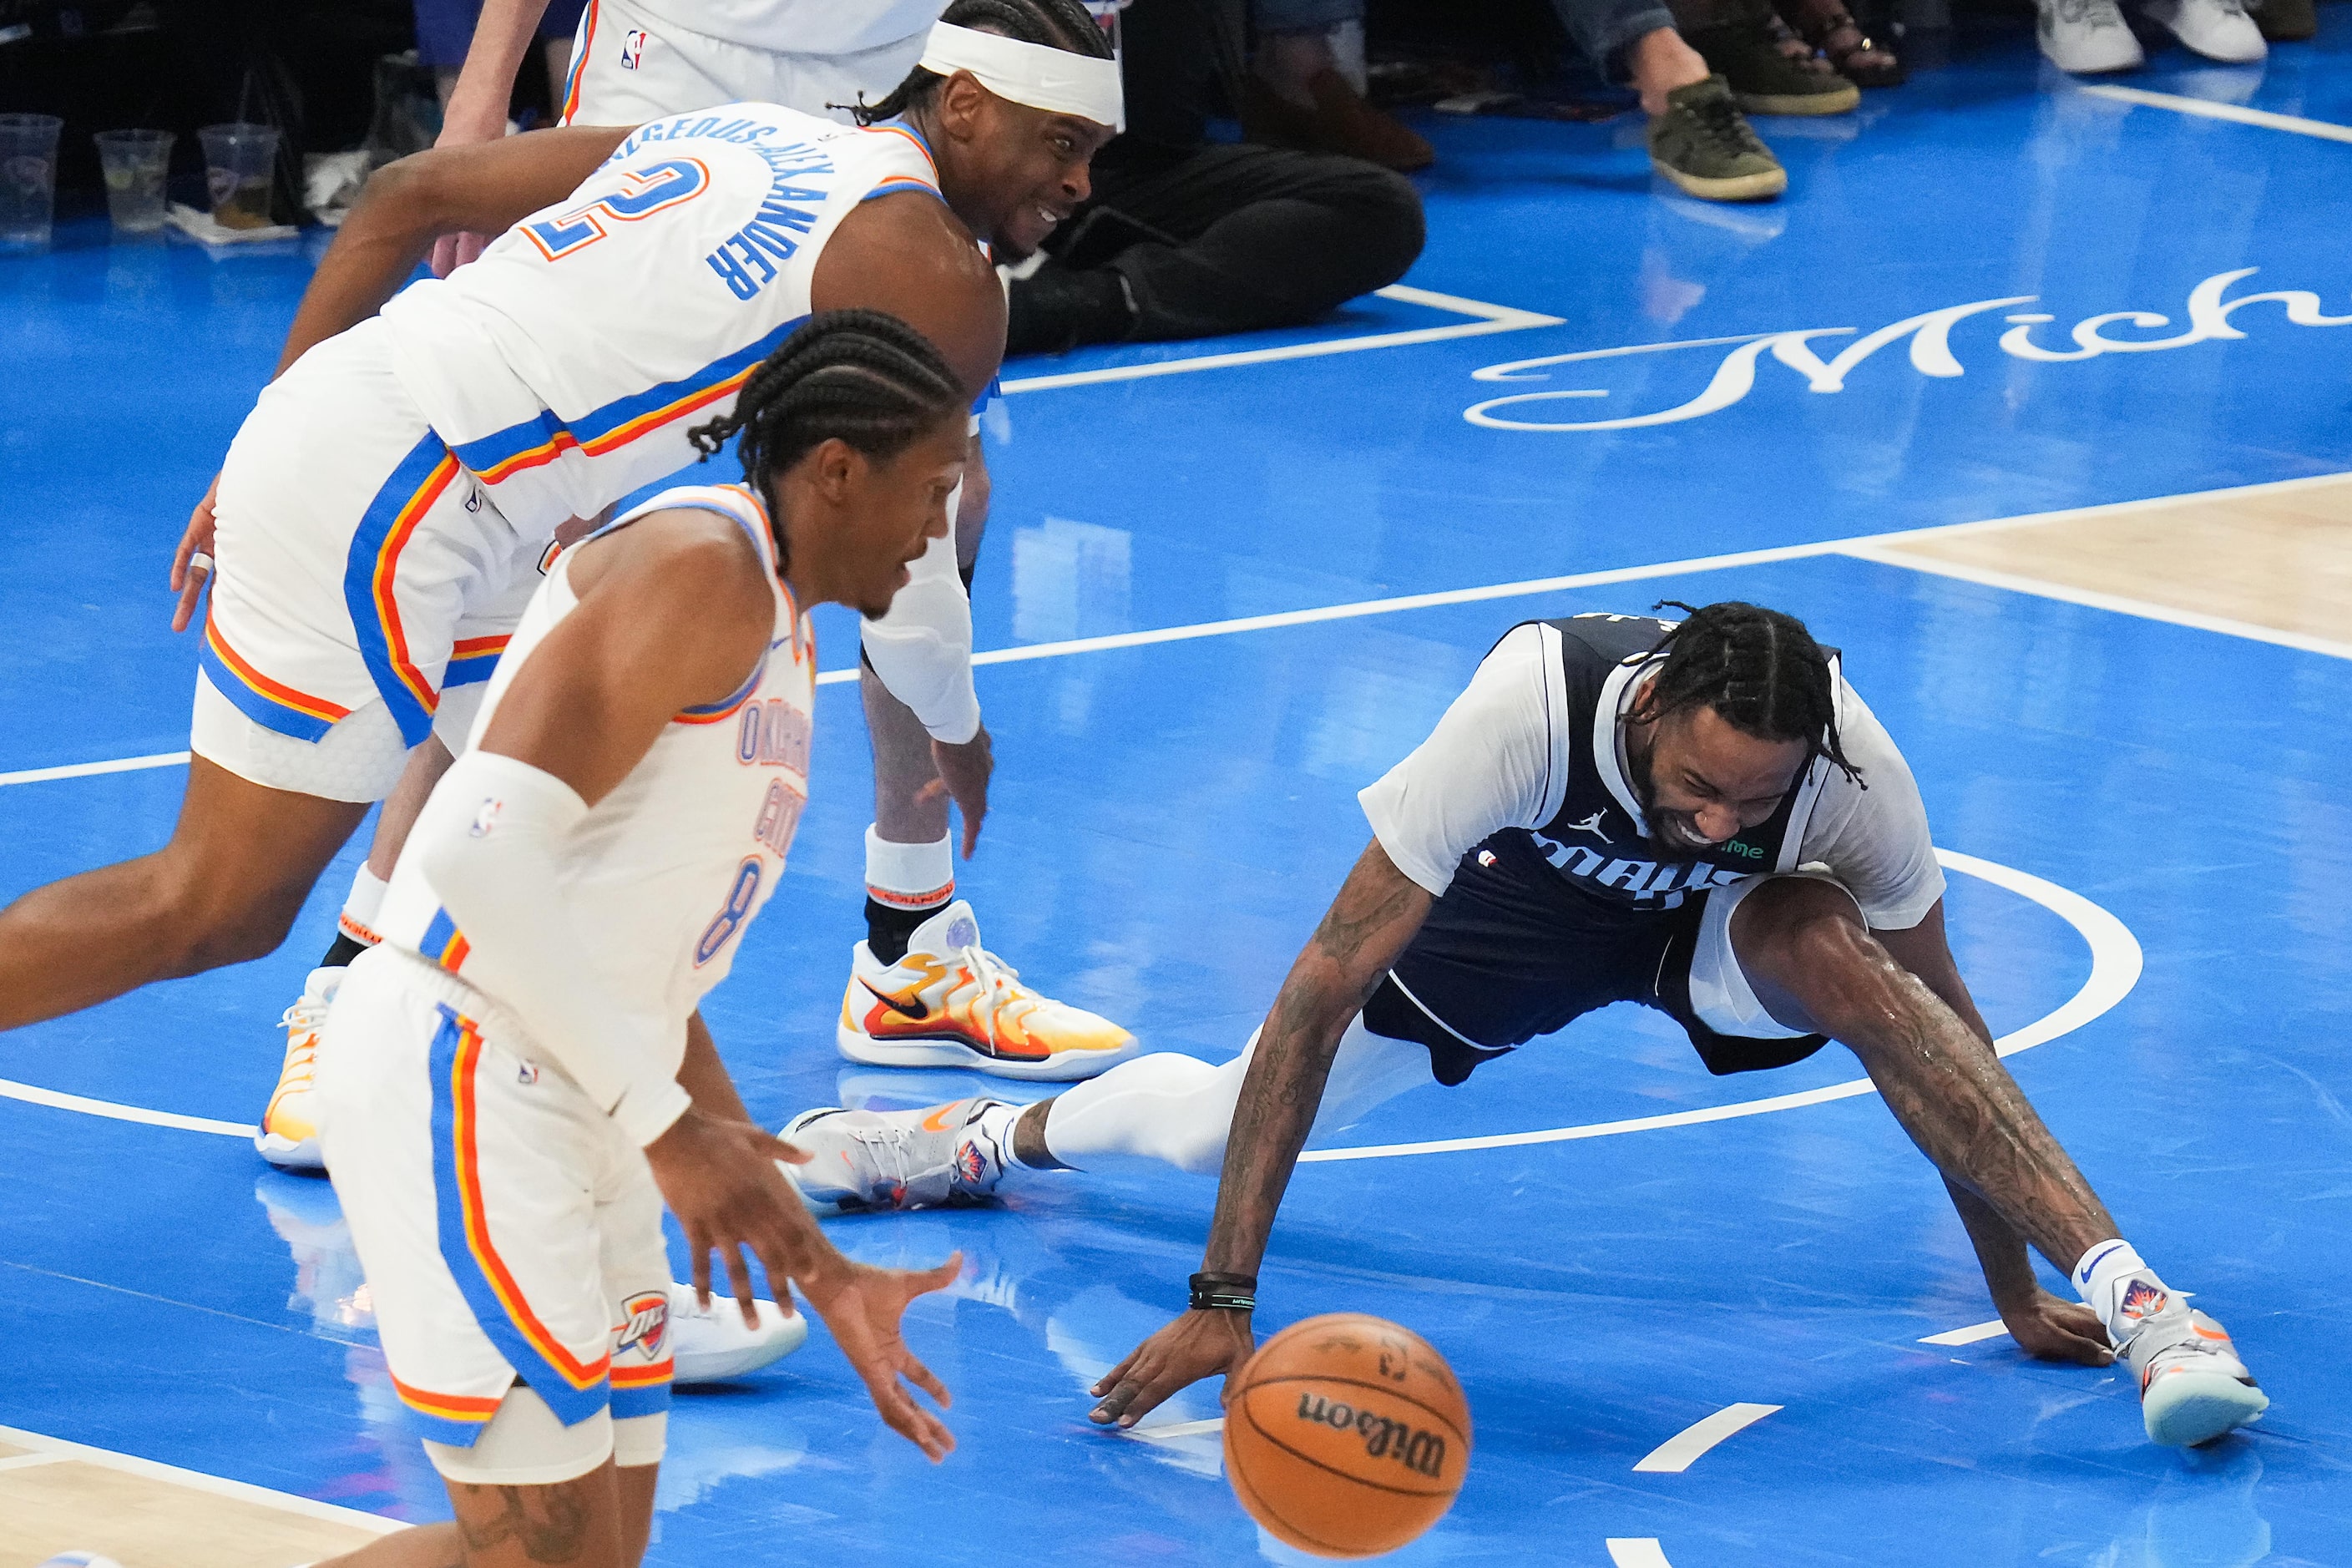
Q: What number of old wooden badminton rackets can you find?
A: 0